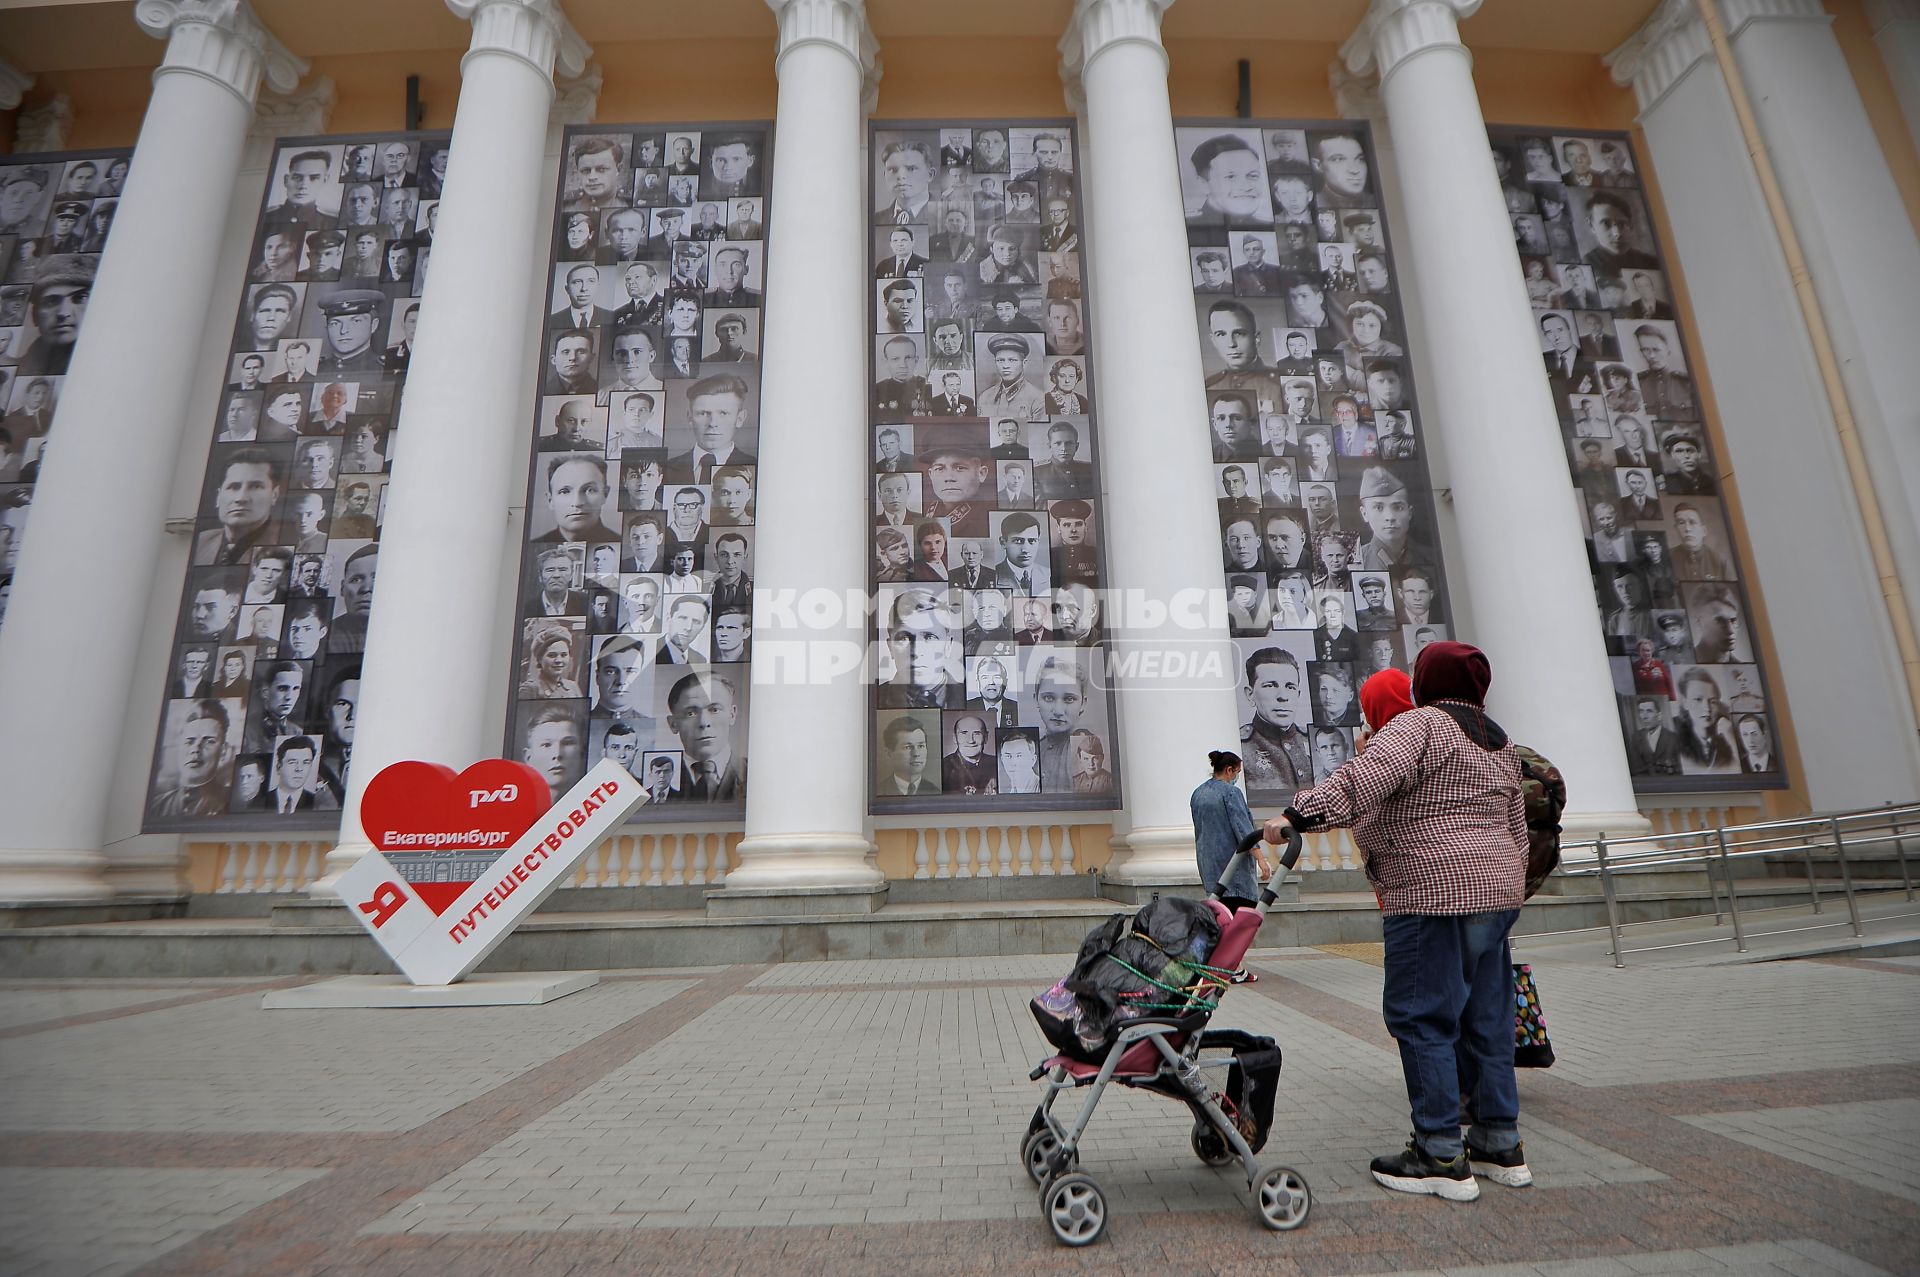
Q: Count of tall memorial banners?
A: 6